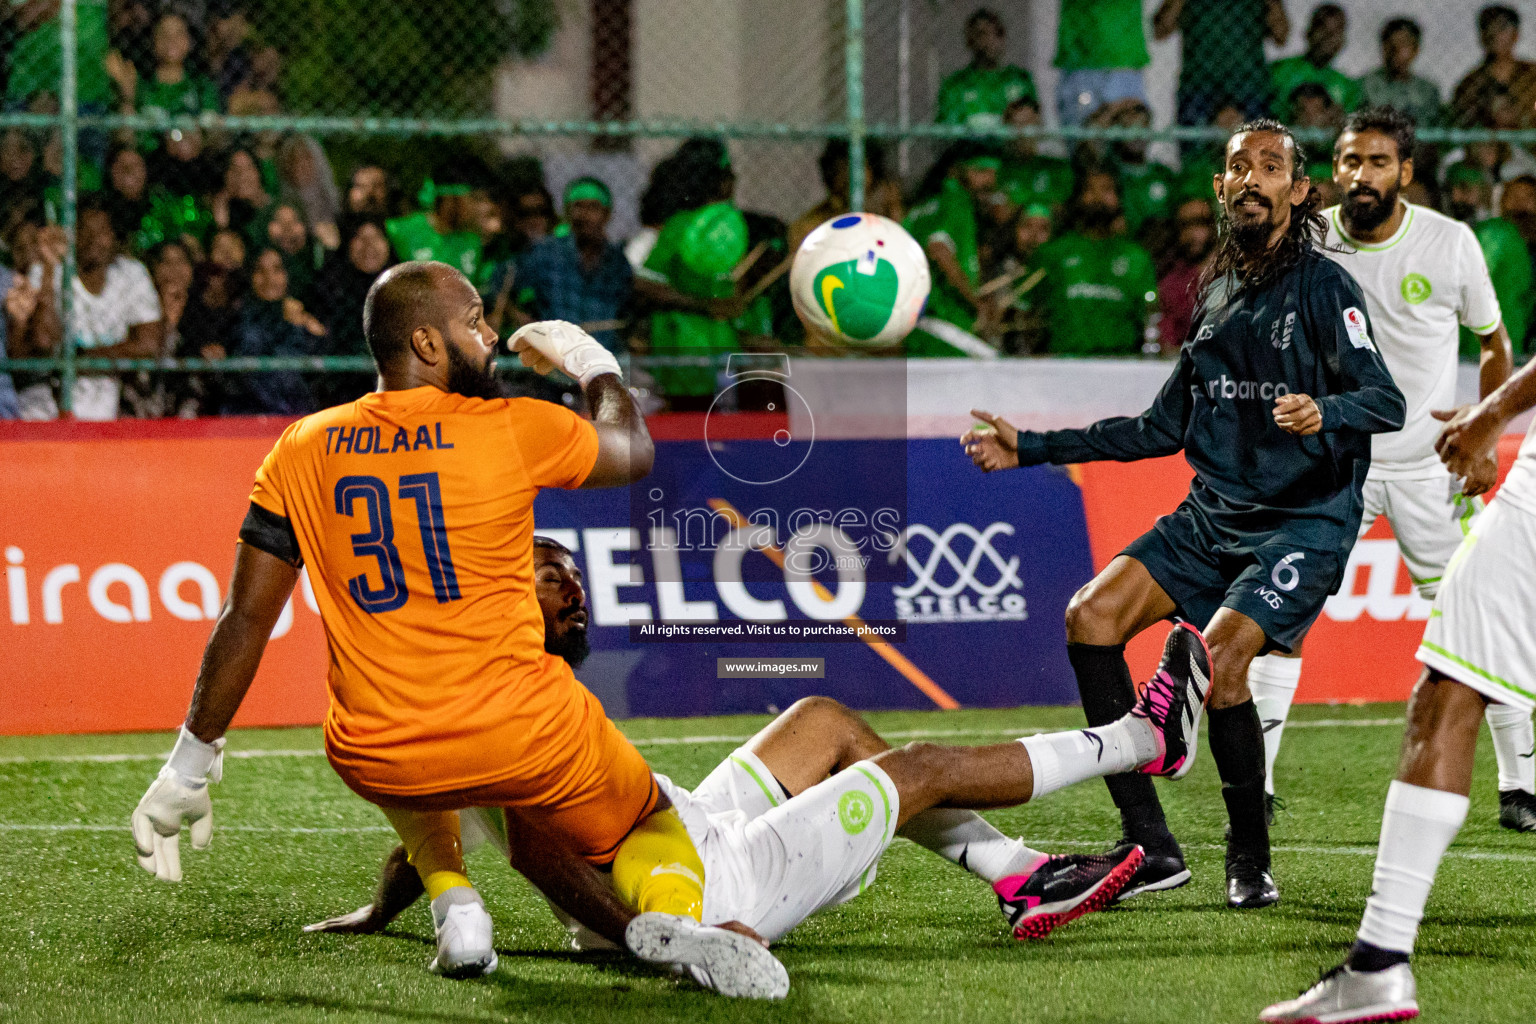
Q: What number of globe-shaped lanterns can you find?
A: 0